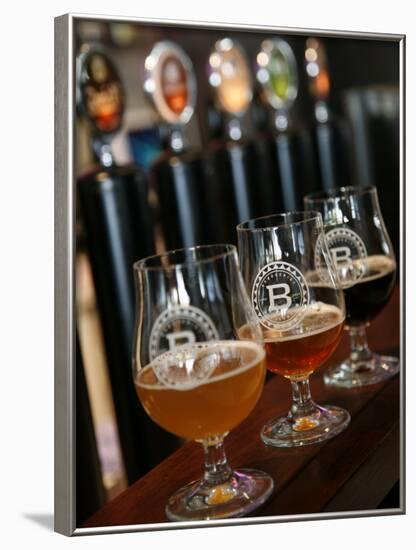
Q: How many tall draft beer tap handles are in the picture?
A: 5